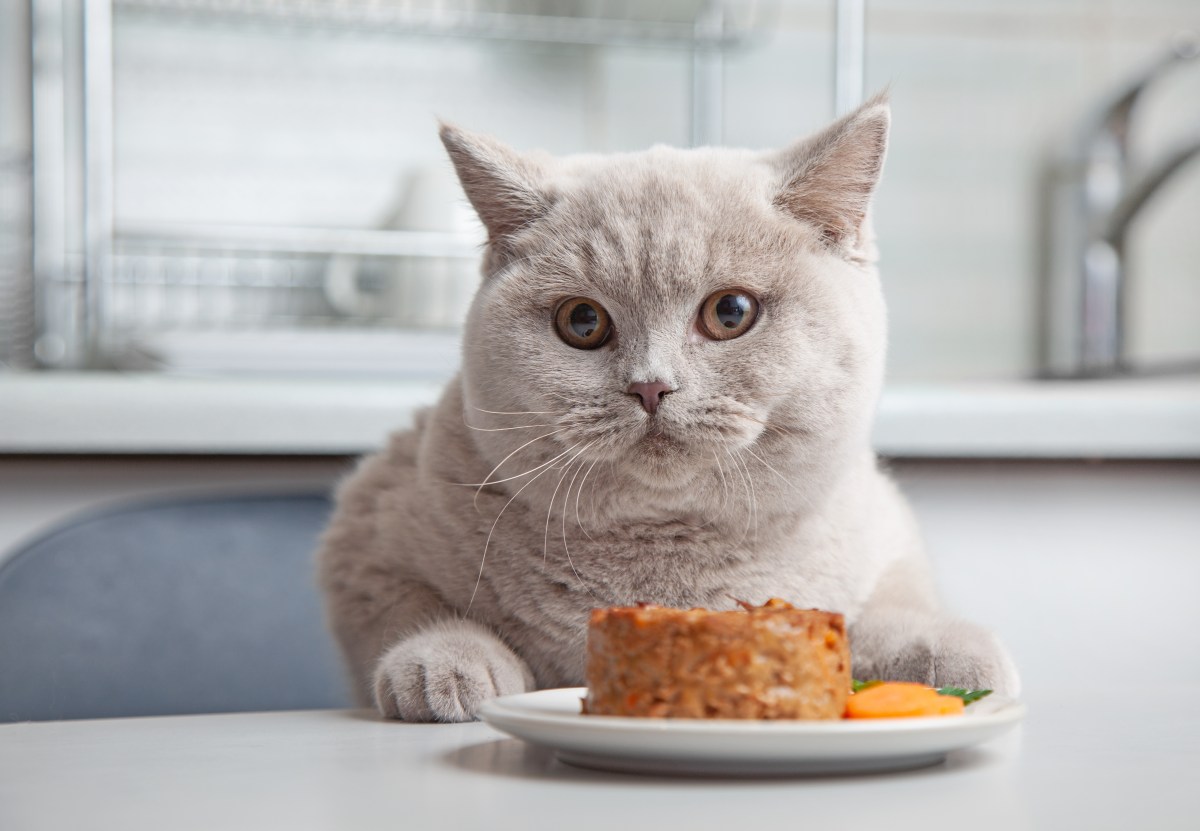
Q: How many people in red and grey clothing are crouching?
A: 0